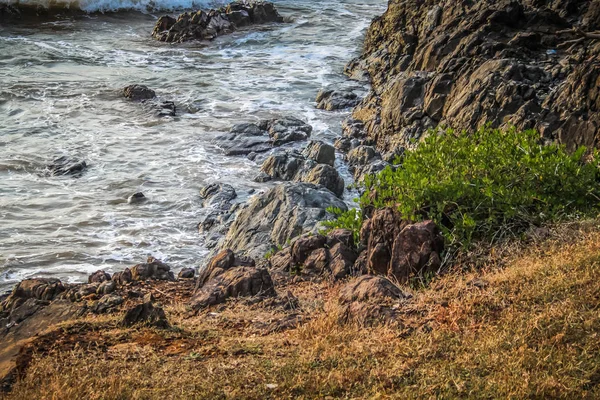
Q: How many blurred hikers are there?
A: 0